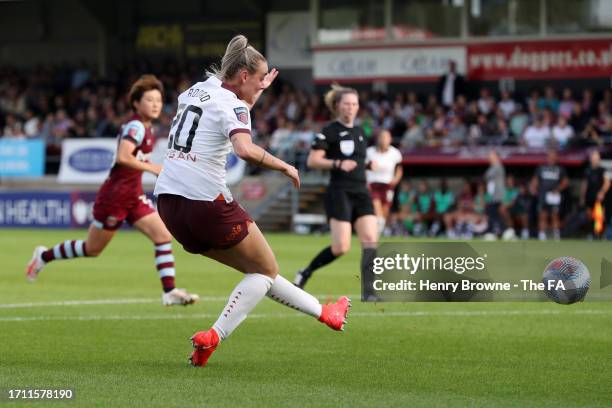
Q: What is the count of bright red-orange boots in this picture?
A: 2